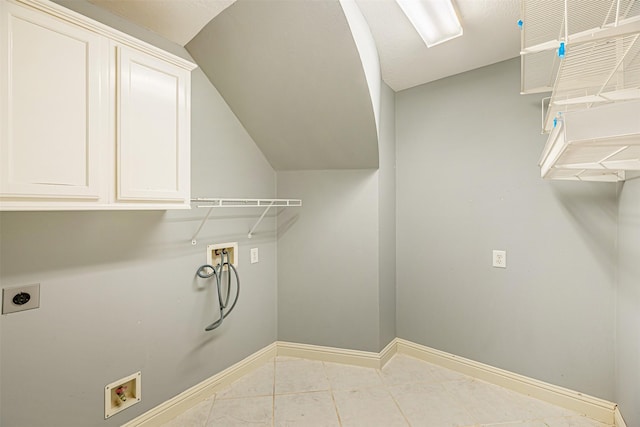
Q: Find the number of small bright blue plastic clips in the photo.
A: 3